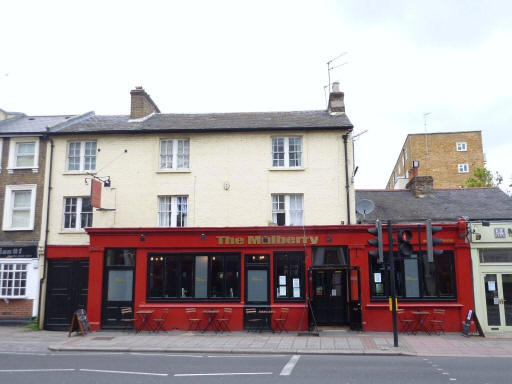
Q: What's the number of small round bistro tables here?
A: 4